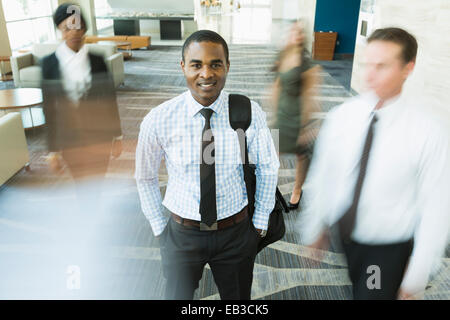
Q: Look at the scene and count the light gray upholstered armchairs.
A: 2